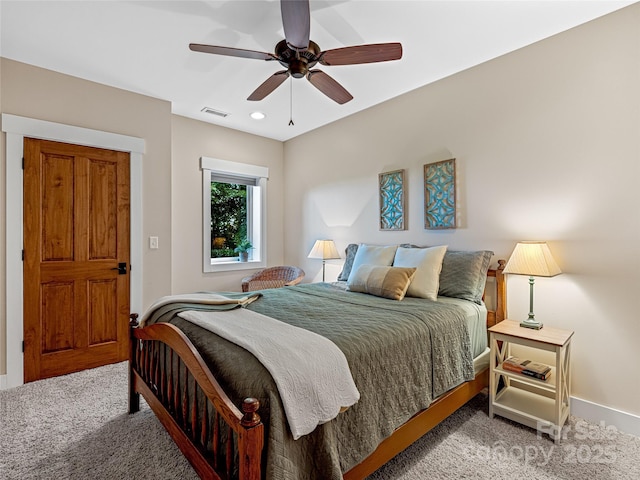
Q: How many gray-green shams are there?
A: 2